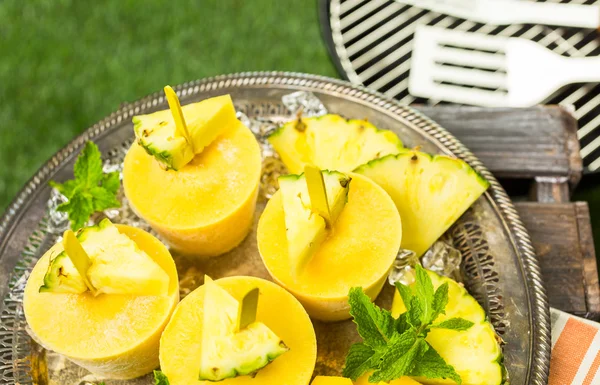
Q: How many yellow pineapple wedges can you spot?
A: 7